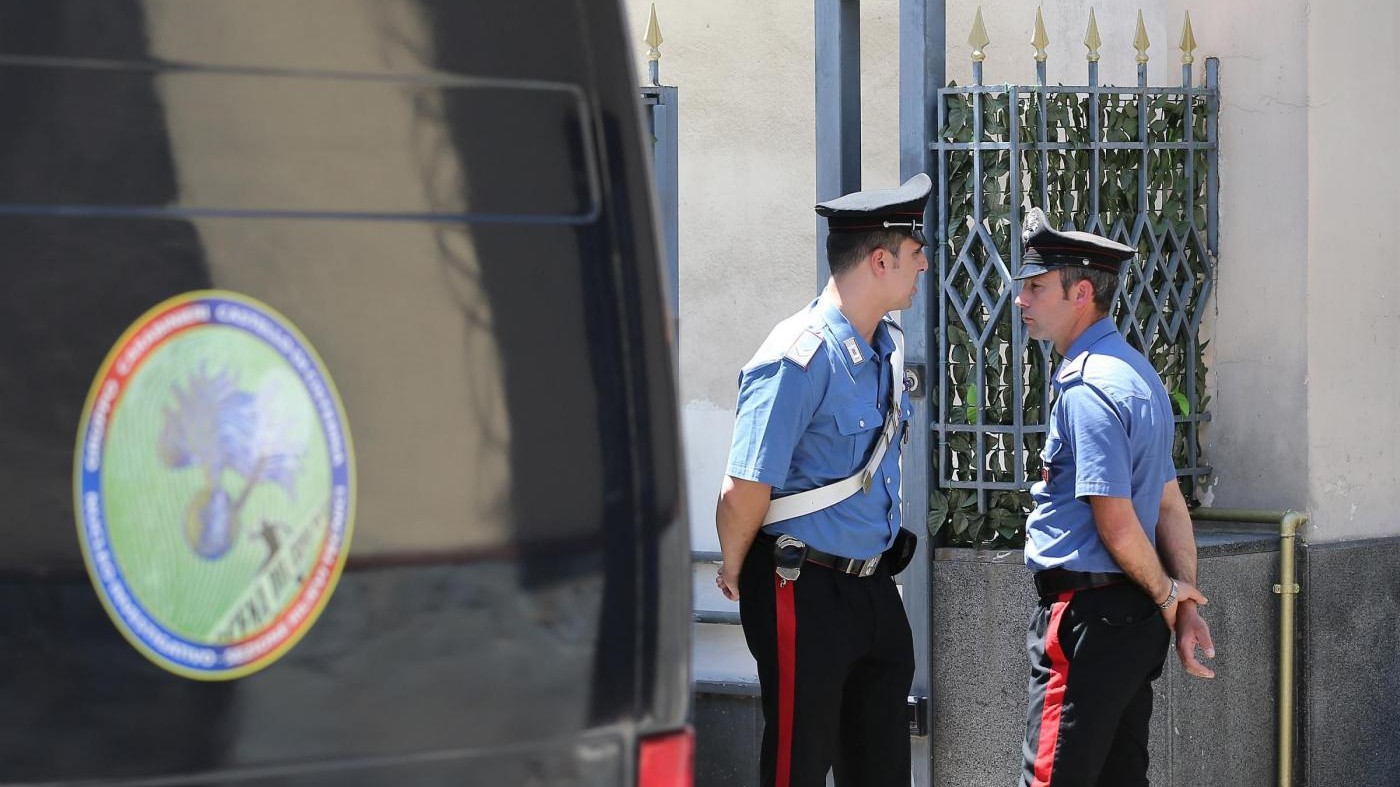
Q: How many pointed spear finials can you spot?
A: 6